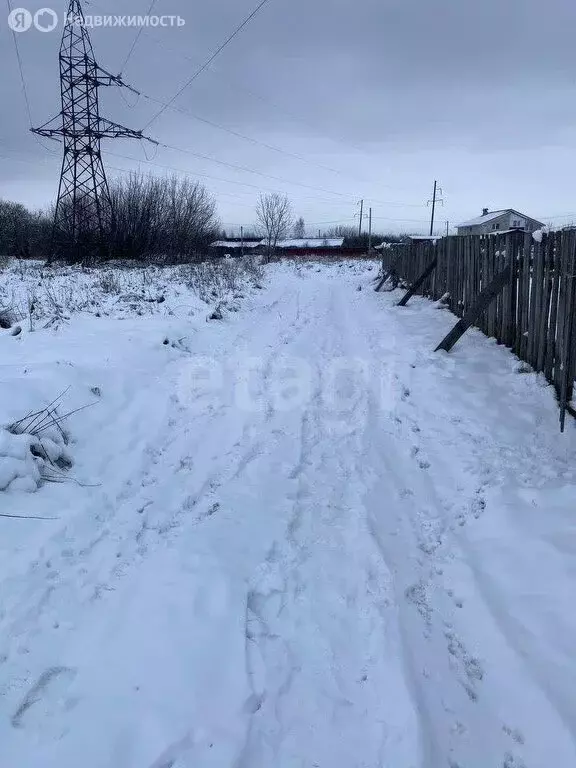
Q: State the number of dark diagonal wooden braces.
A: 3